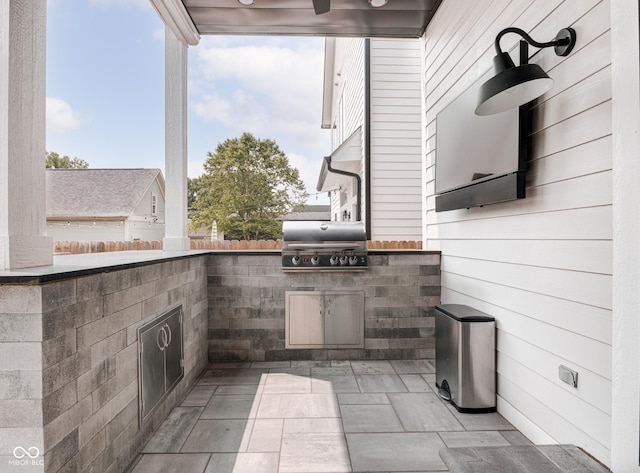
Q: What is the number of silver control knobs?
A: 5